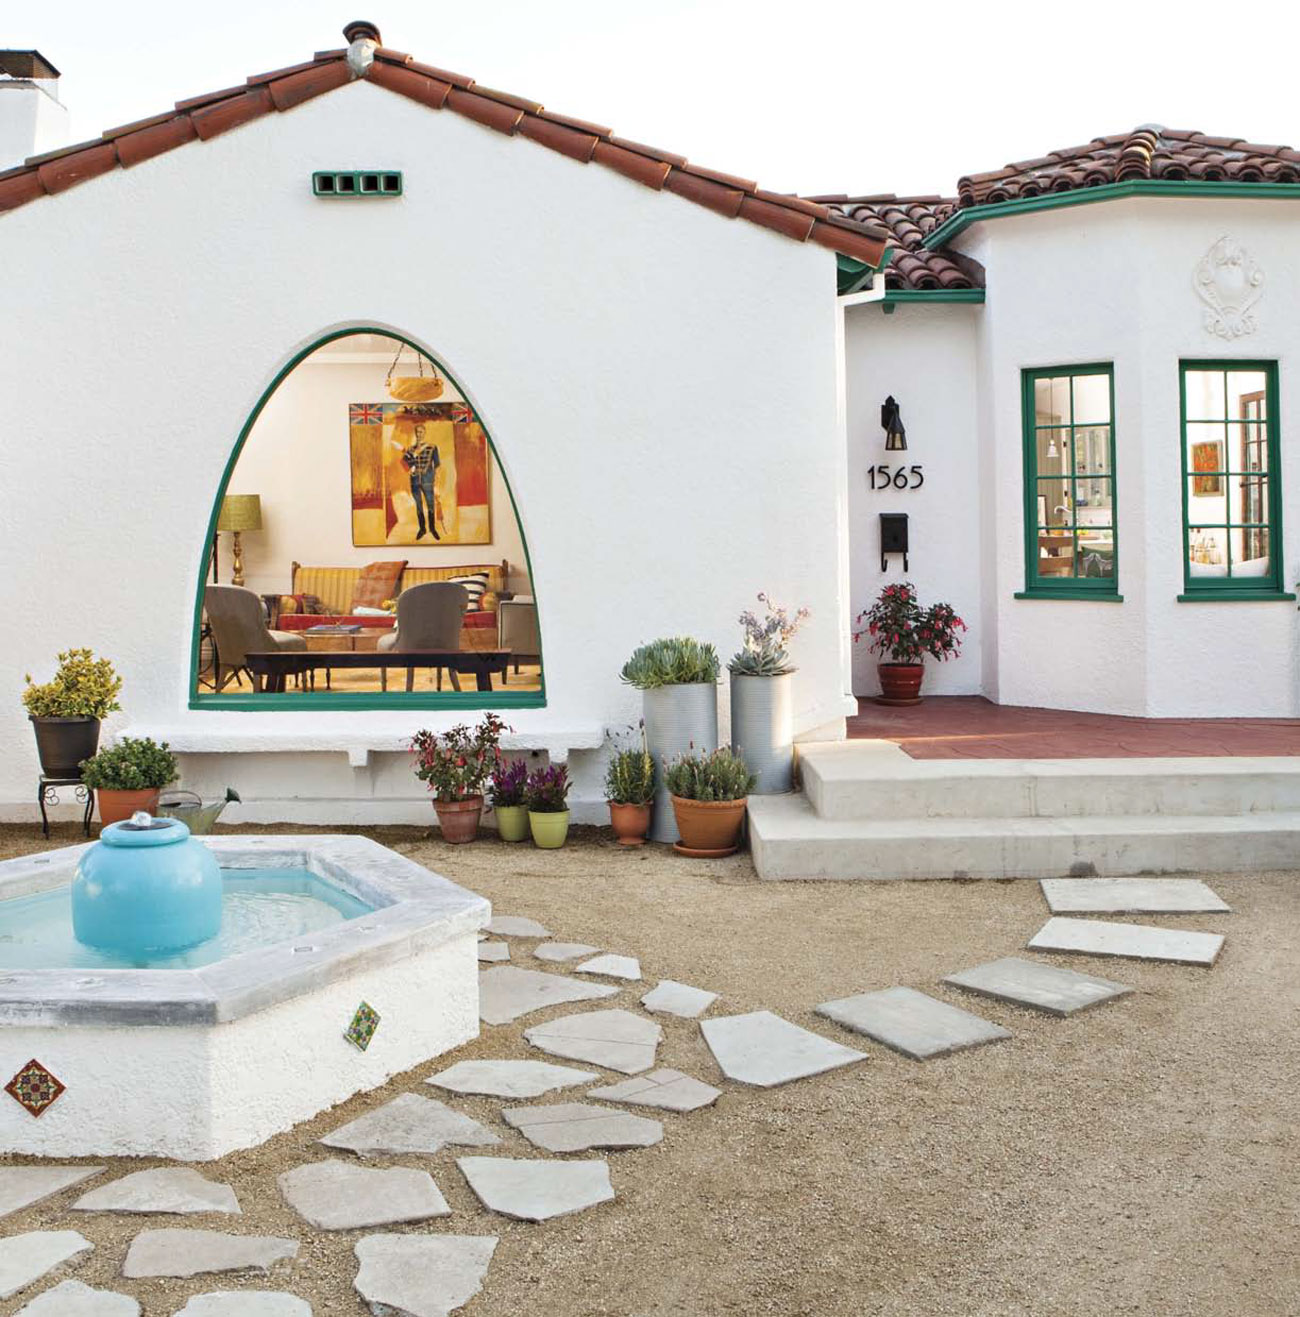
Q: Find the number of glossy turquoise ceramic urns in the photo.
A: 1